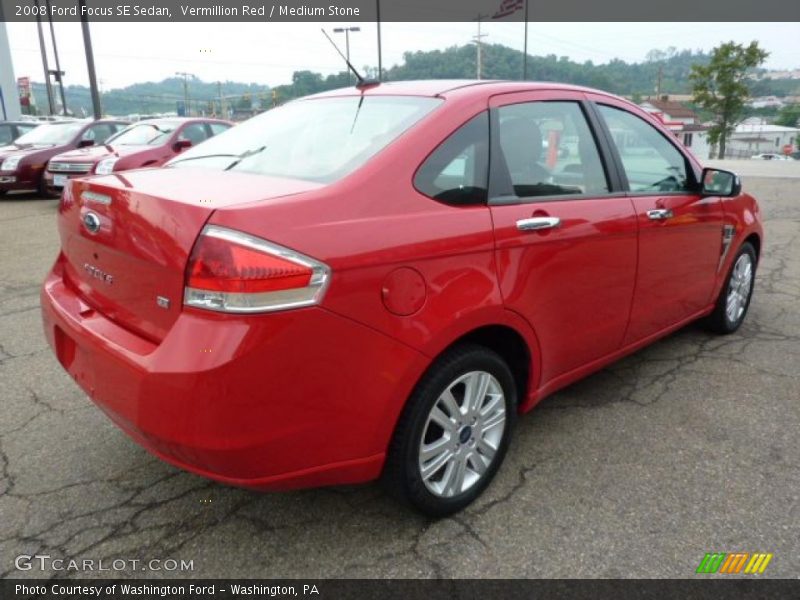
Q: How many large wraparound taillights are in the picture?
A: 1